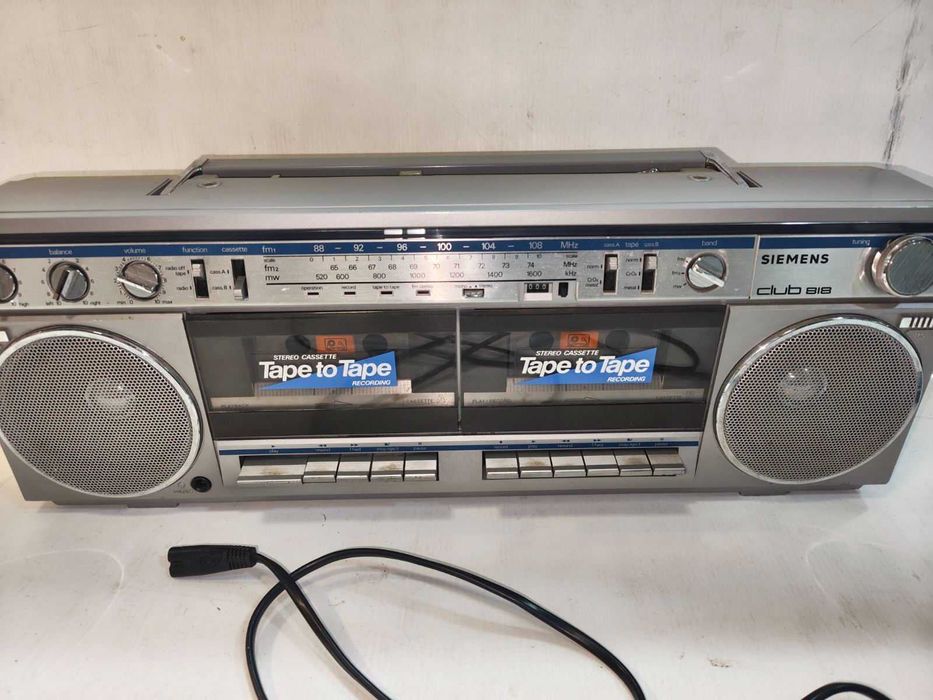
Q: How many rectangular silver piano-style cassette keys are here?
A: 11